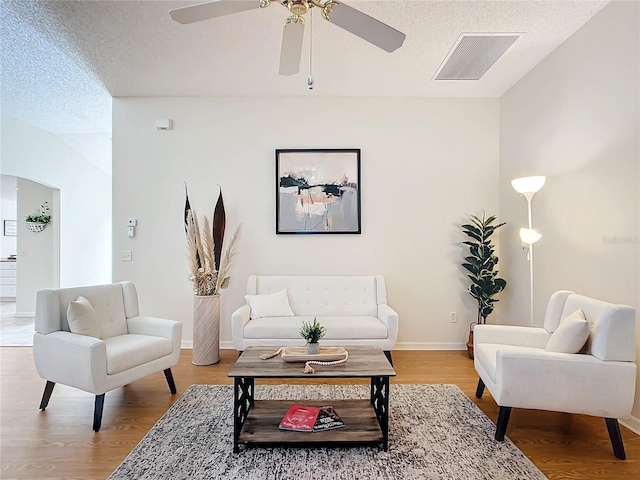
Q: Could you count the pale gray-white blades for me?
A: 3